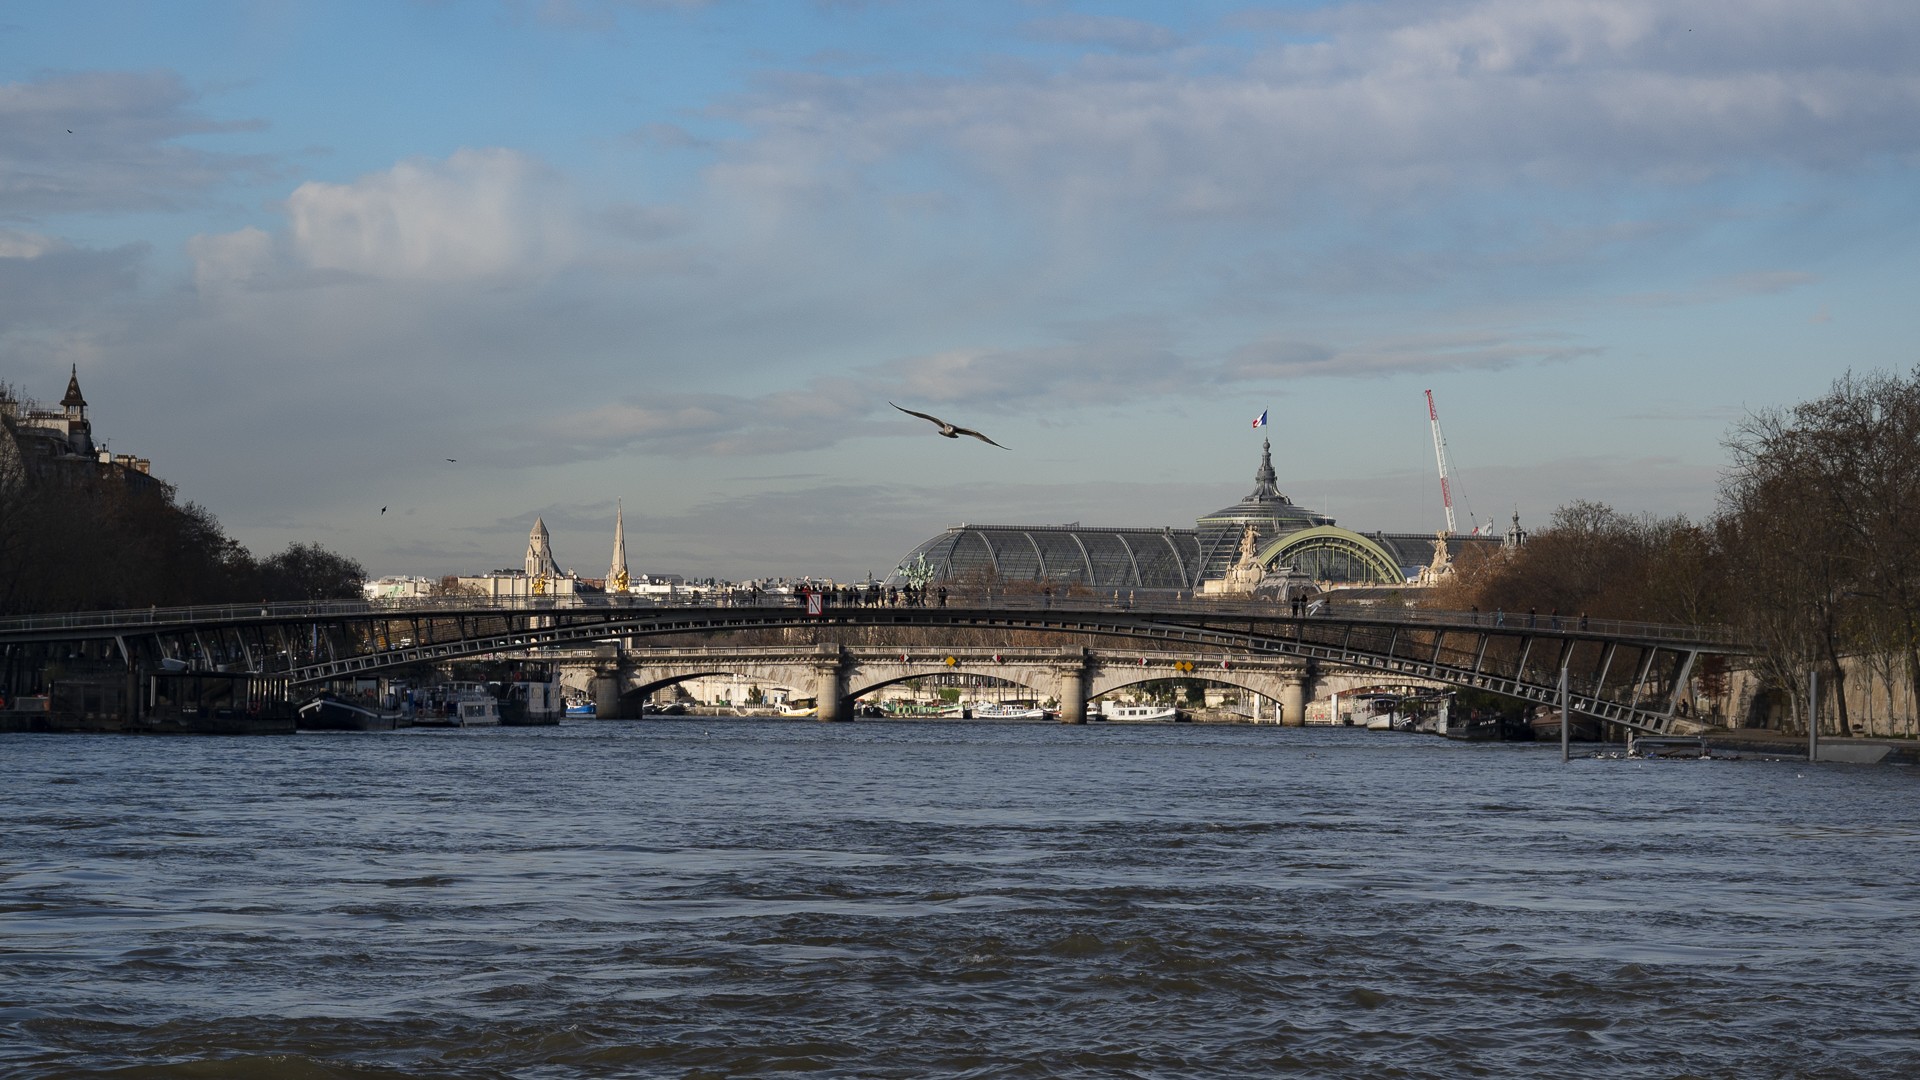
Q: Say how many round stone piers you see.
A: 4